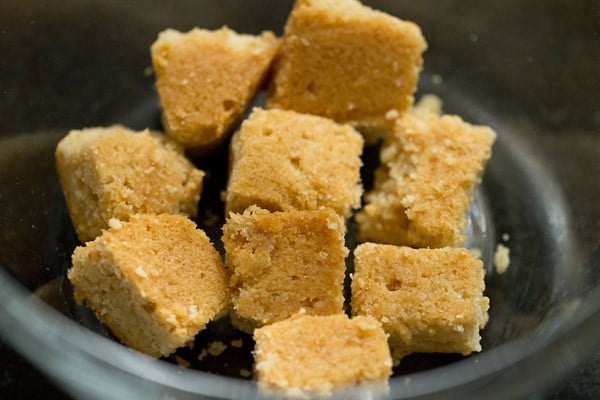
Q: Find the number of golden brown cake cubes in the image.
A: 9